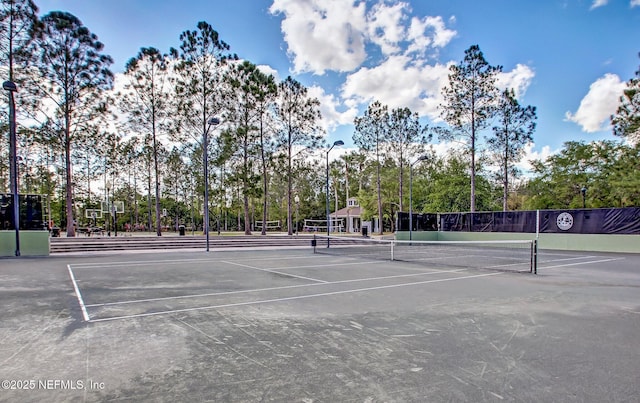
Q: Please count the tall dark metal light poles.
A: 4